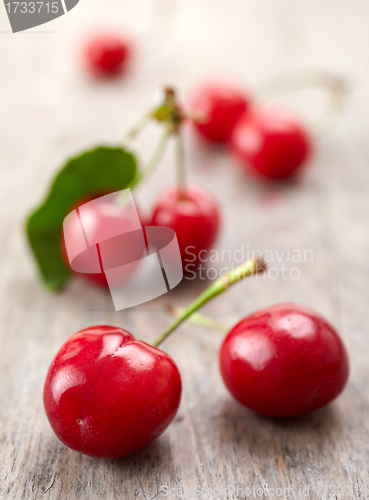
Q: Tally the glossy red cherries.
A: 7